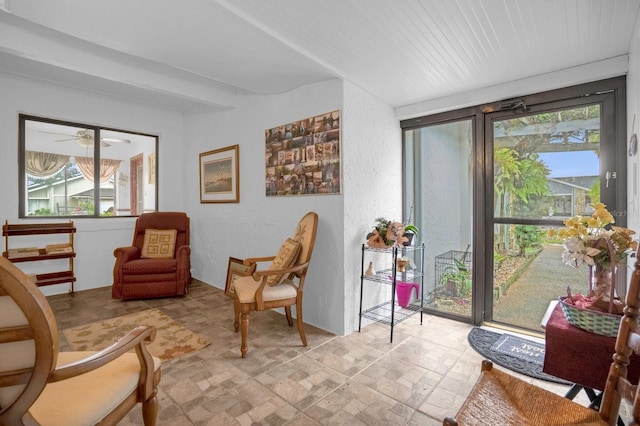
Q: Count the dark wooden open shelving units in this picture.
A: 1